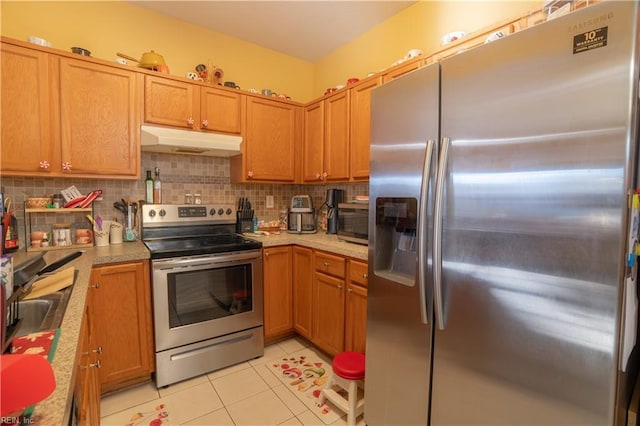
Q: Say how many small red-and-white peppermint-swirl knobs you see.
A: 7